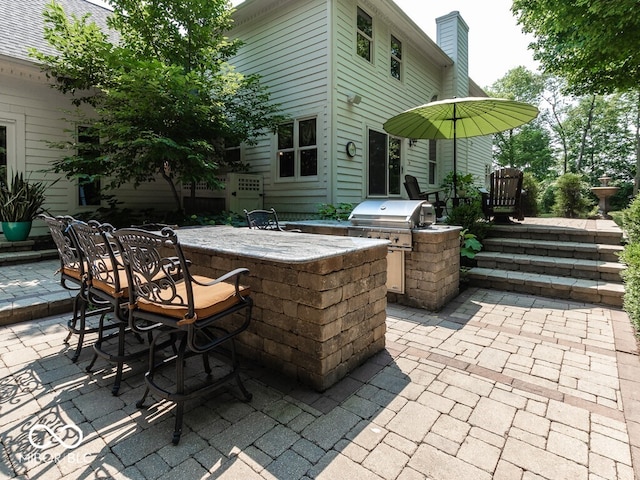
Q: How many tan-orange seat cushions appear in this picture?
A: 3